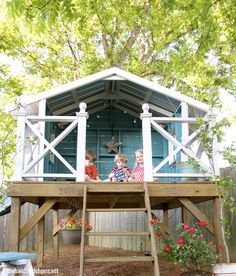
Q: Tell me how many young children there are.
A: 3